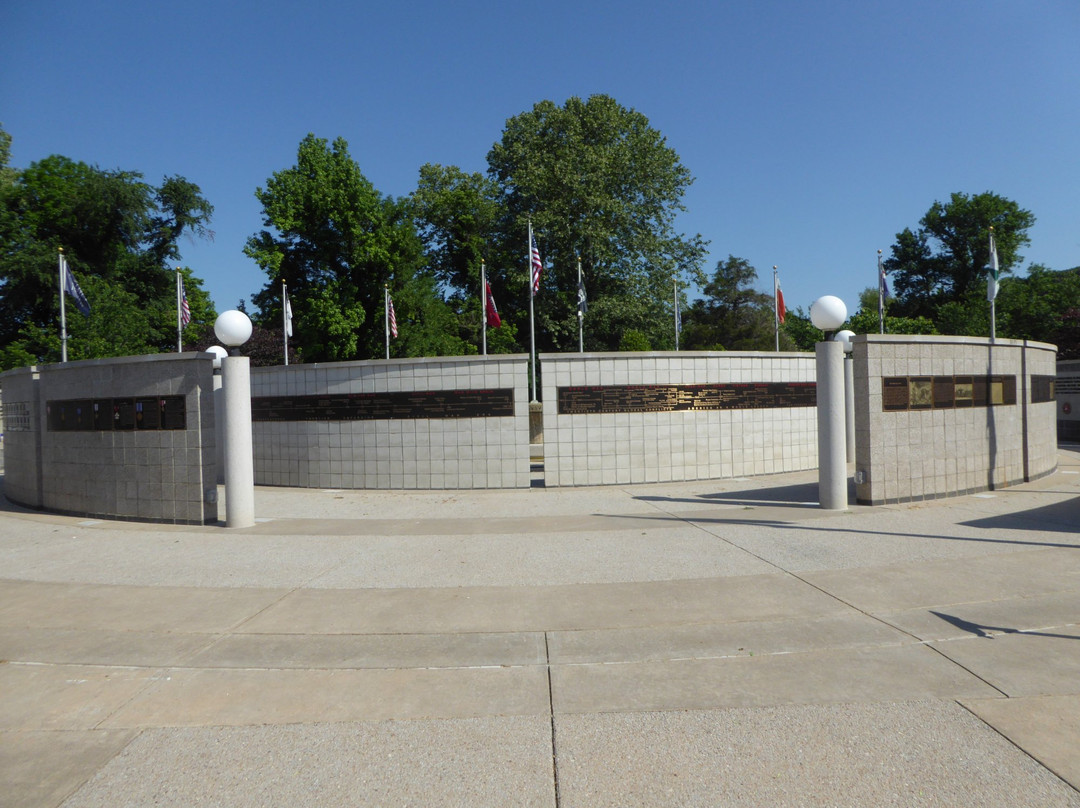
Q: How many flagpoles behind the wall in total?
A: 11